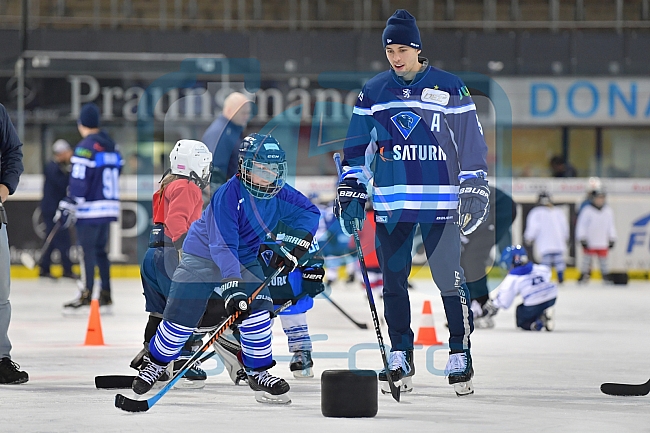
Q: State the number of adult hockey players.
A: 2